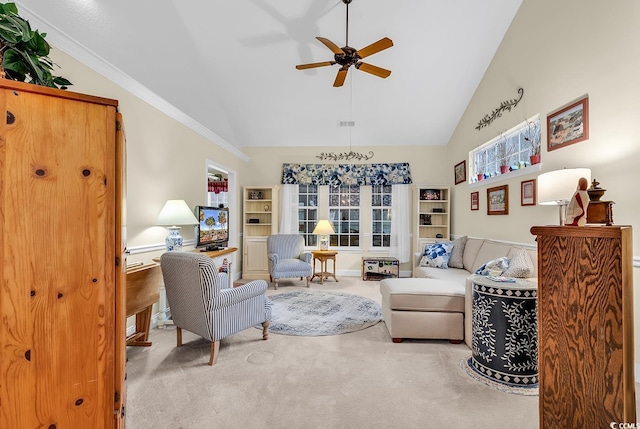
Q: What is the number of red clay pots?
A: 3